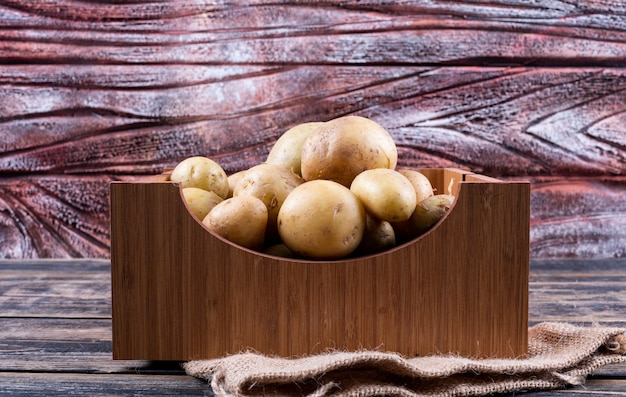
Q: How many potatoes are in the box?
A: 13